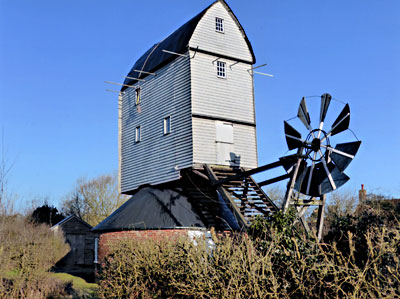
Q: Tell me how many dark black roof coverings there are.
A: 2